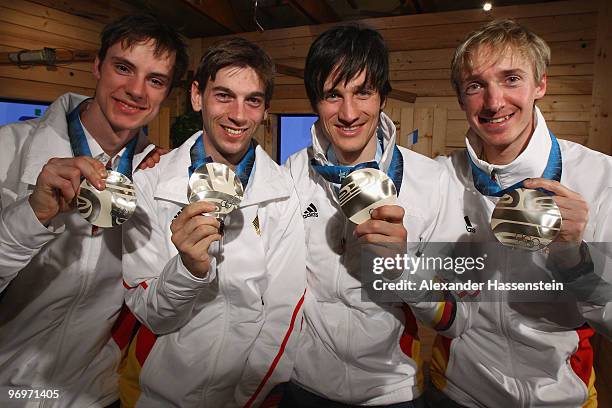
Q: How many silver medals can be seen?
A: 4